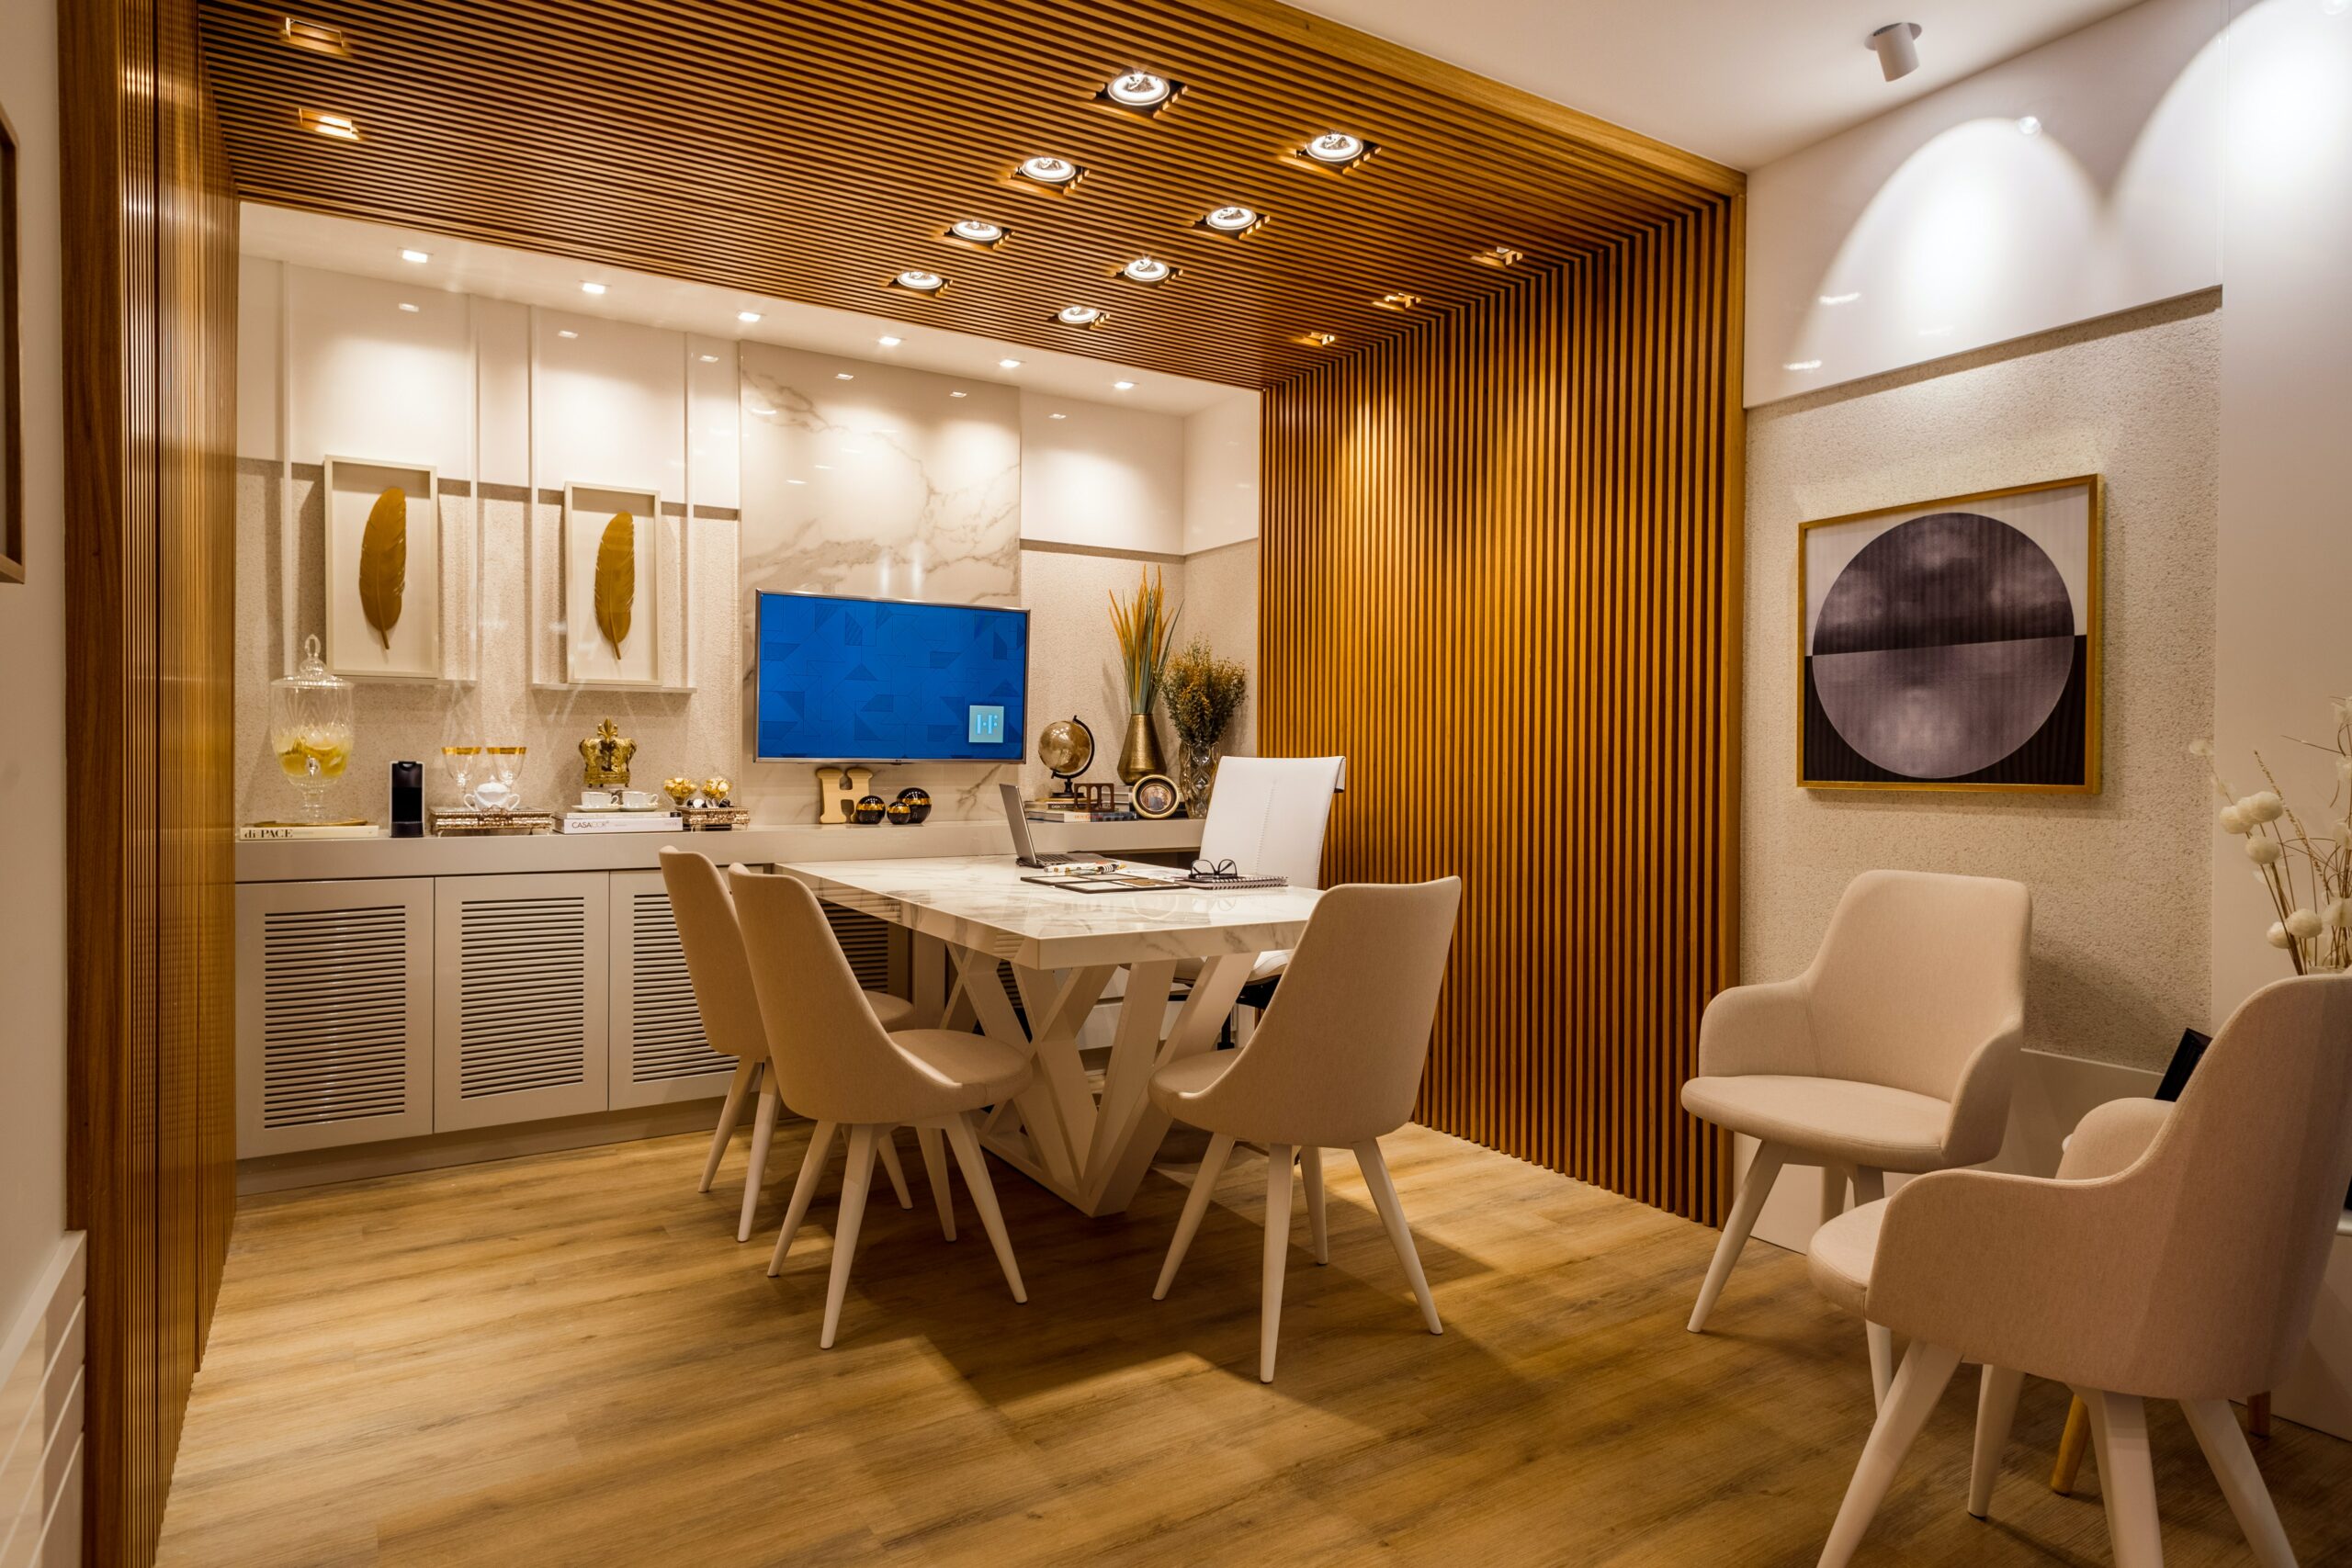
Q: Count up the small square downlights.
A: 6